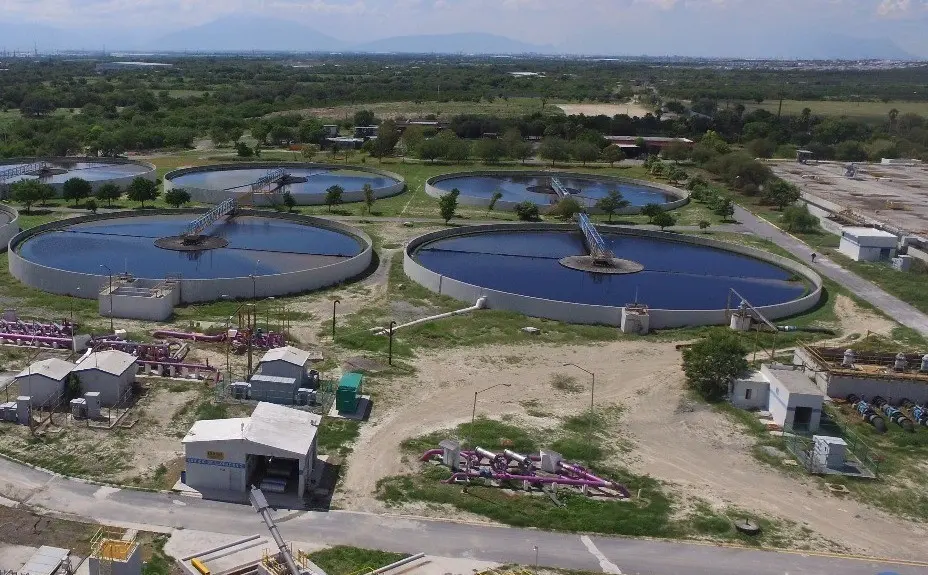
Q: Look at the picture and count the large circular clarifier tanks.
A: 6